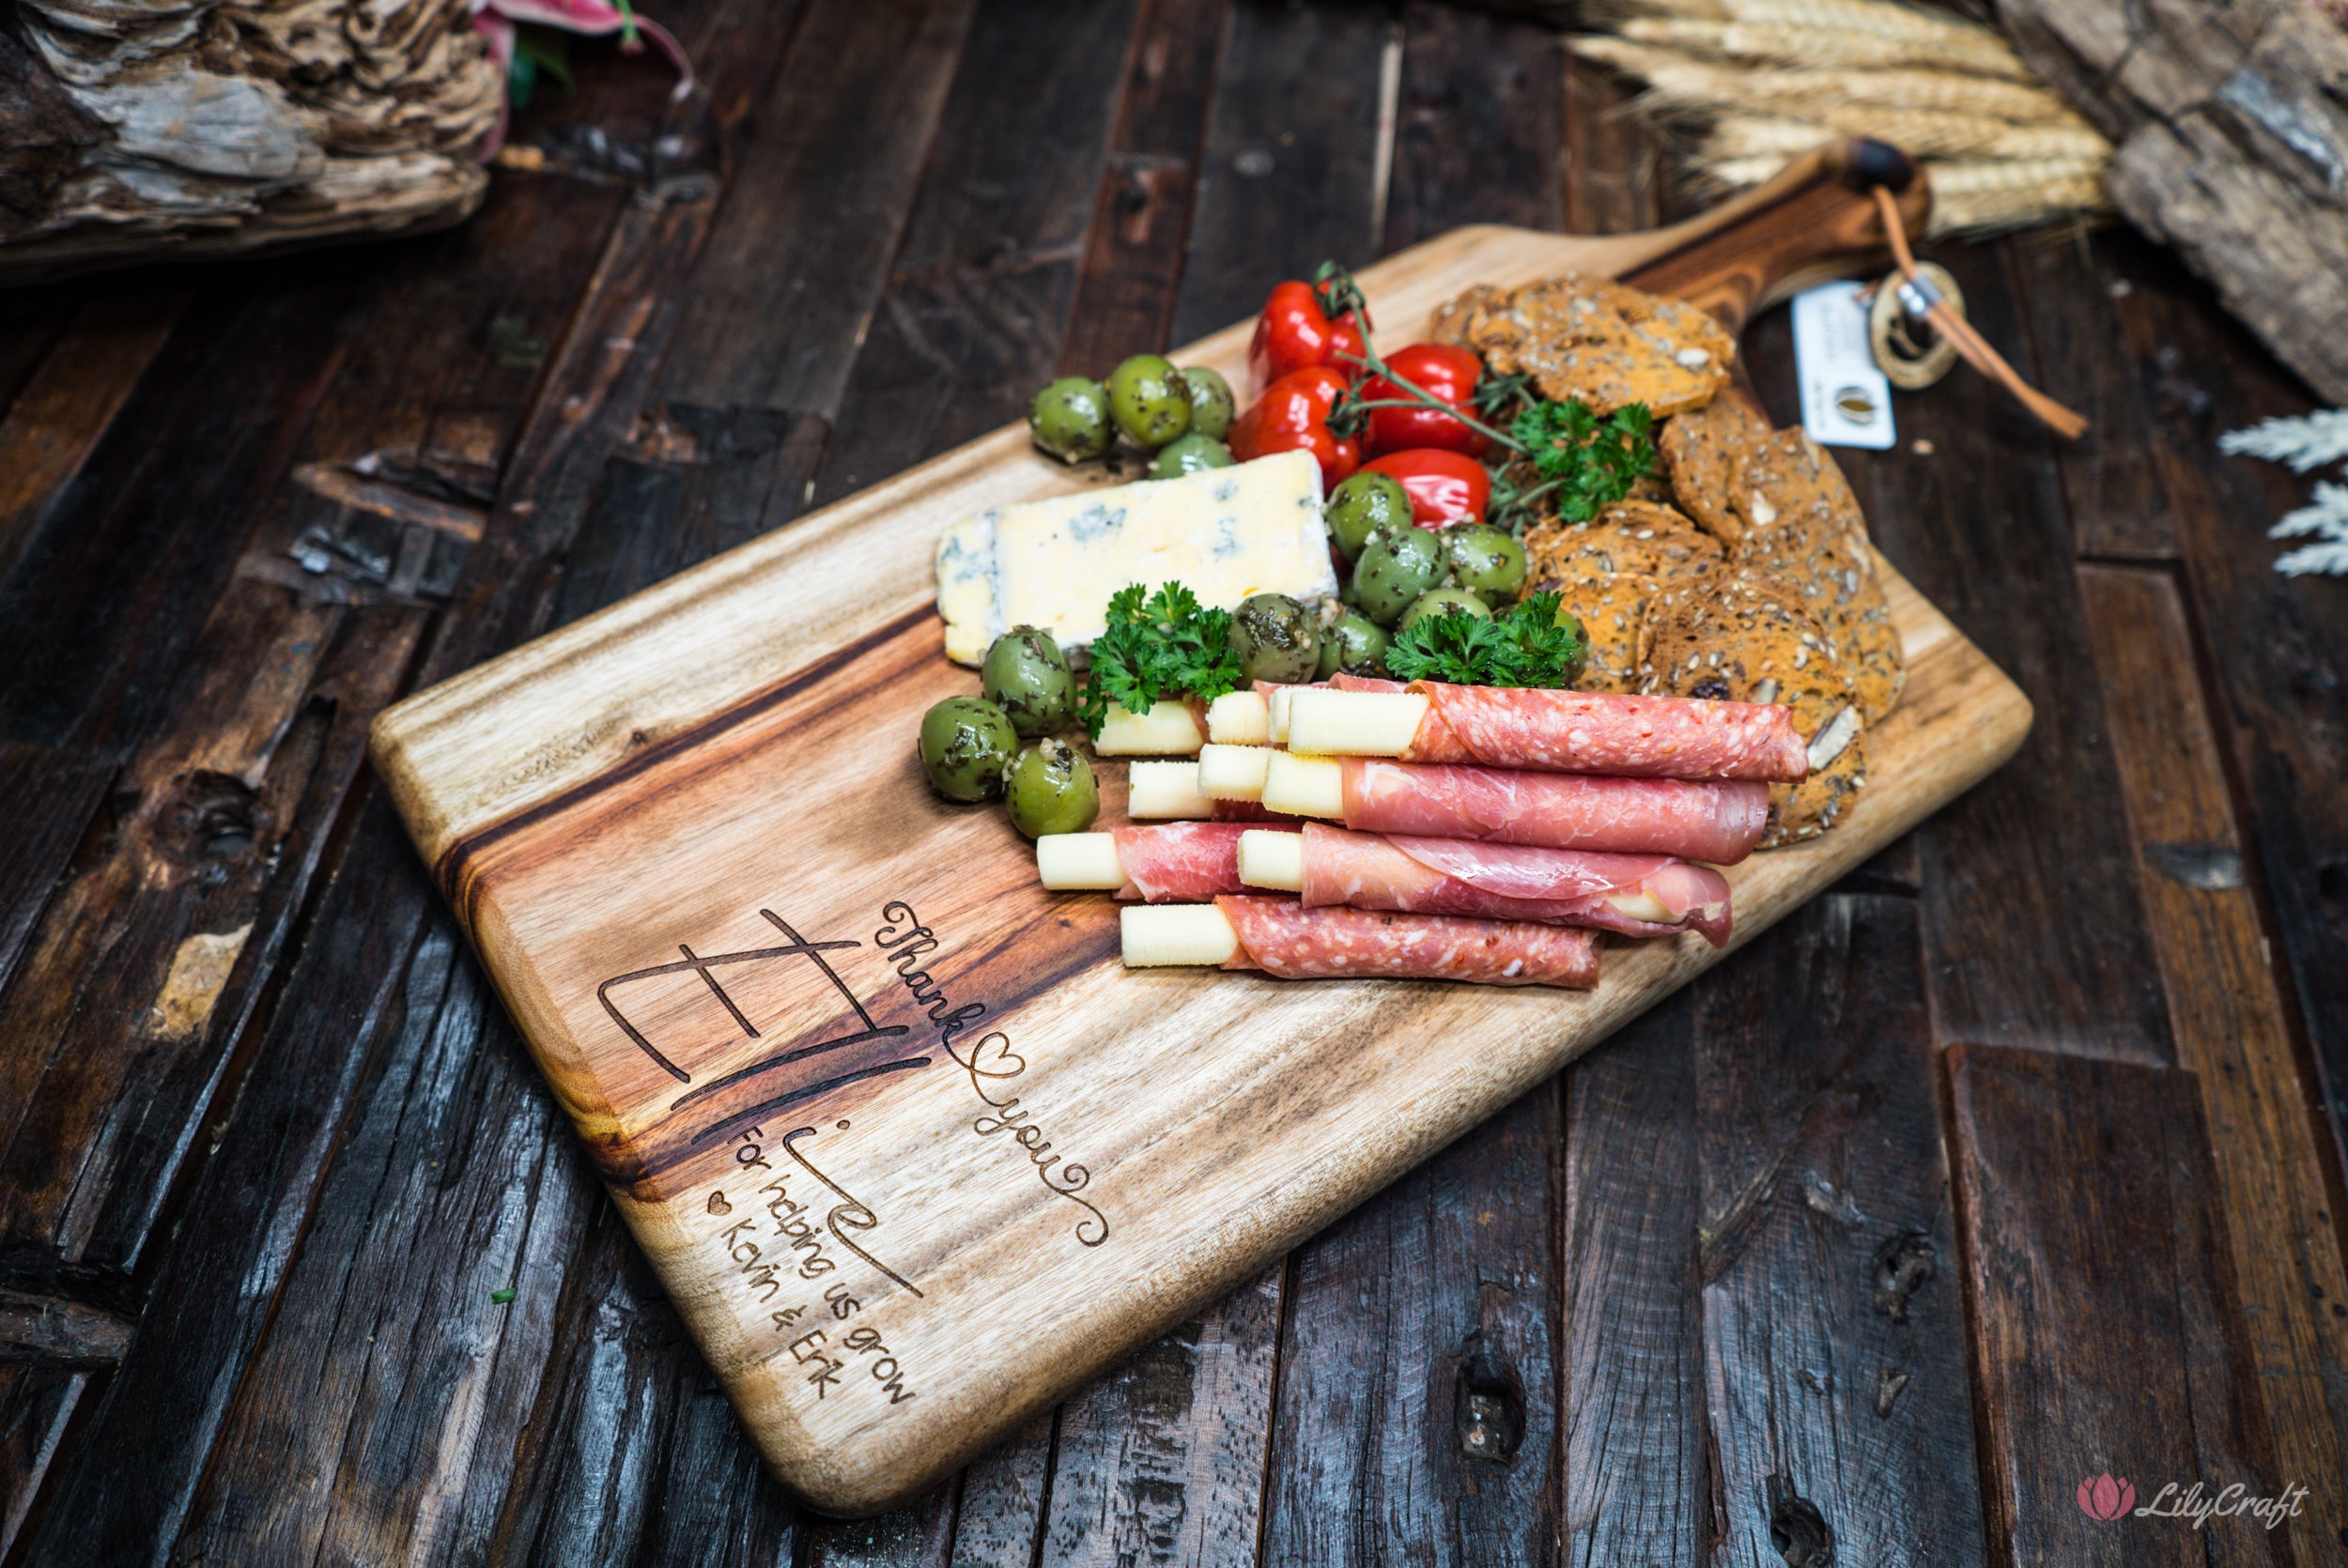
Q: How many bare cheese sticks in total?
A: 0